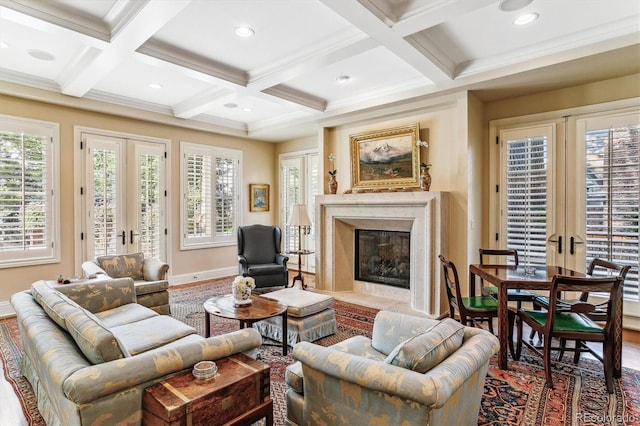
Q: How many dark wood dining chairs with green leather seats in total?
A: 4